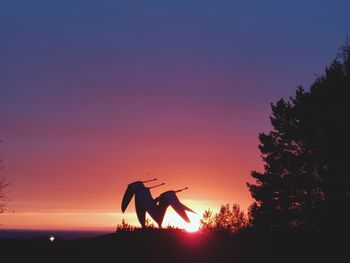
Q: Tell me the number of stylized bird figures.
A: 3